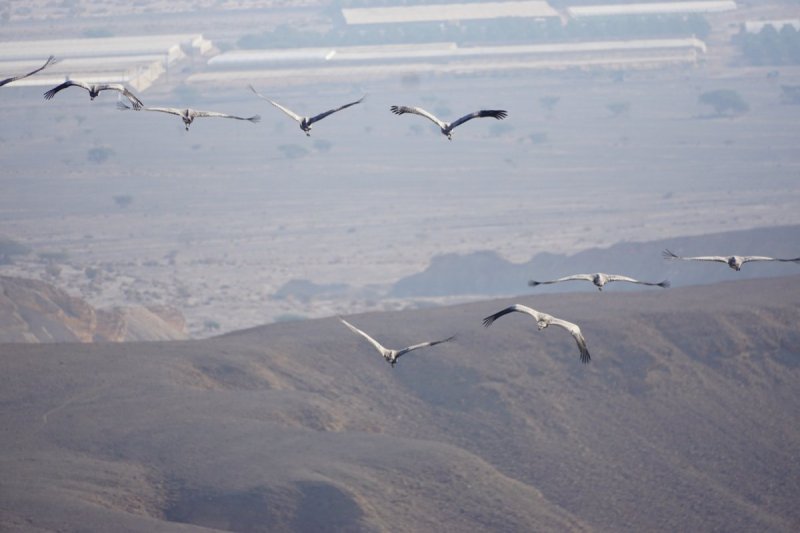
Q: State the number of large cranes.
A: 9